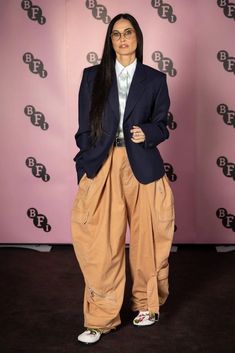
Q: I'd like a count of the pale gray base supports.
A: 3